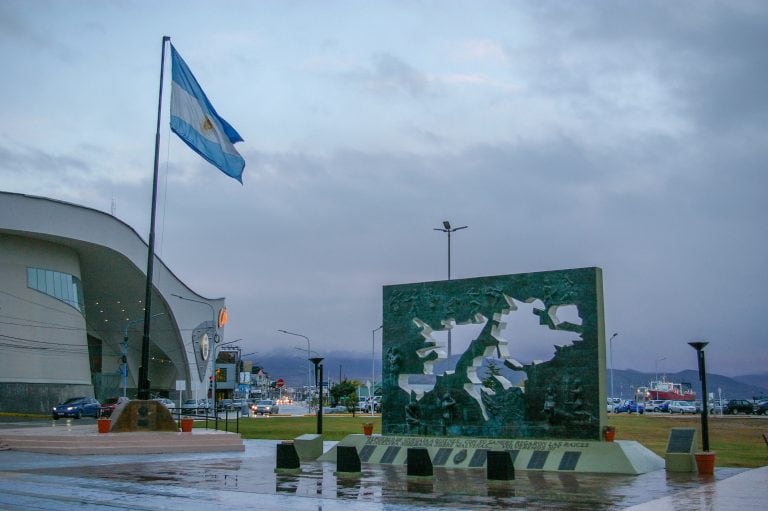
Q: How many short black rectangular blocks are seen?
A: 4